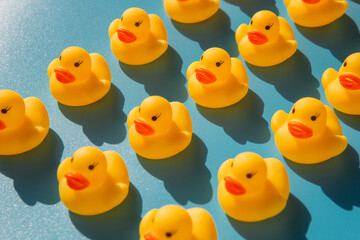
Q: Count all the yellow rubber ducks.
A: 13